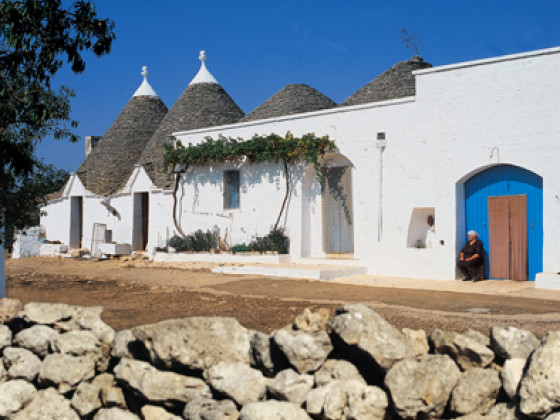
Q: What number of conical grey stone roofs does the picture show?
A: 4